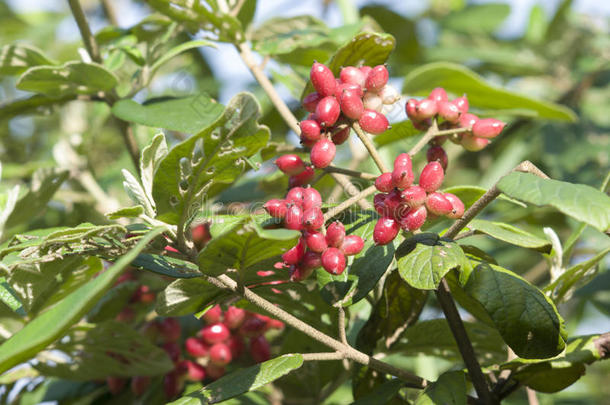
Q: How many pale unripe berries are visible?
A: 2